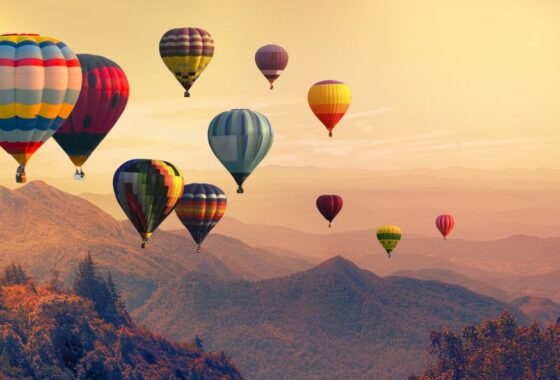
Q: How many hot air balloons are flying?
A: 11